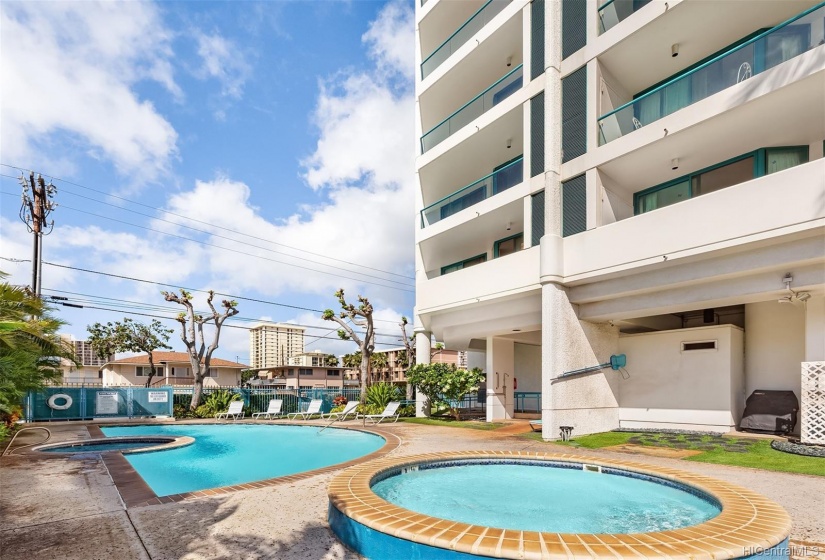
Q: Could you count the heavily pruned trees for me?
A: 3